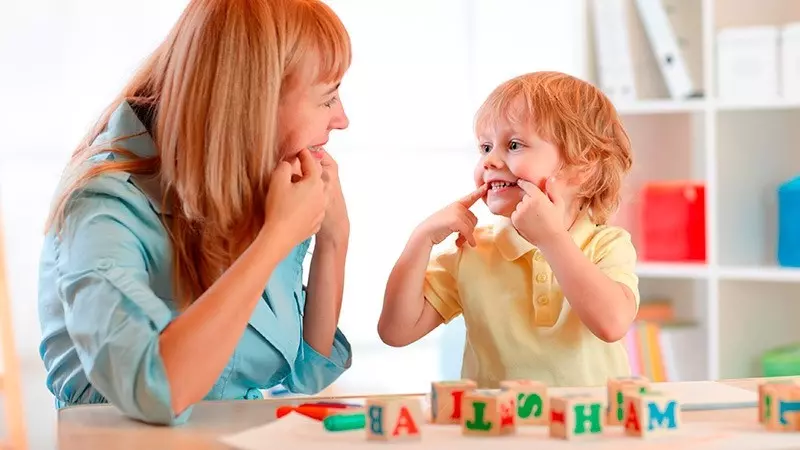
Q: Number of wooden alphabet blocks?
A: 8